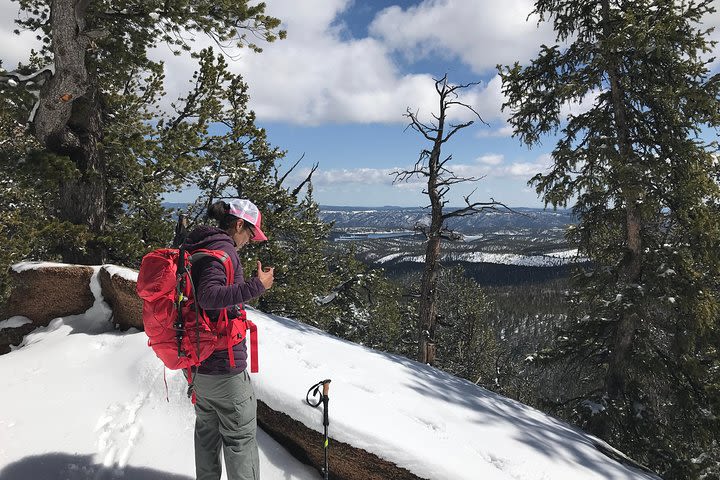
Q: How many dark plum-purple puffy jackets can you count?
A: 1